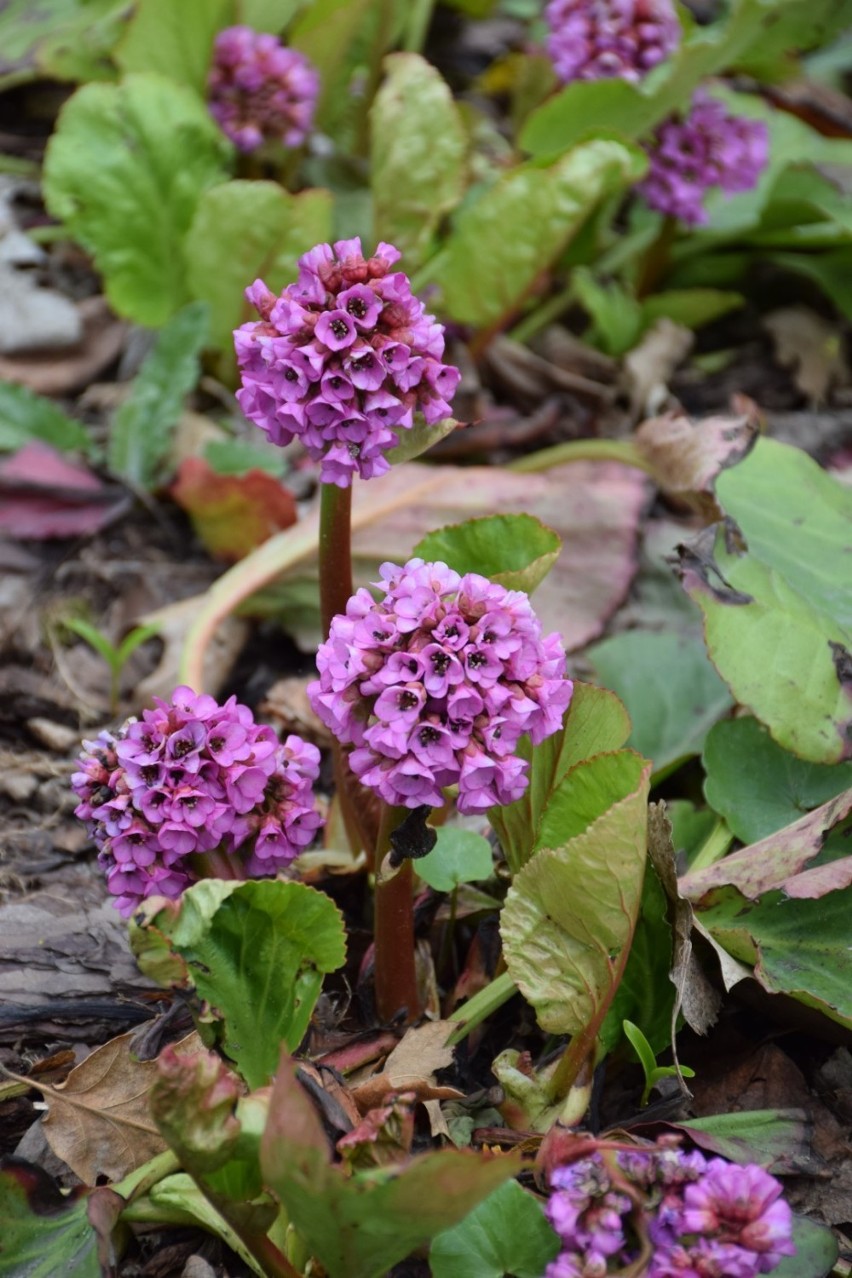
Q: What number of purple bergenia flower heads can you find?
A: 7